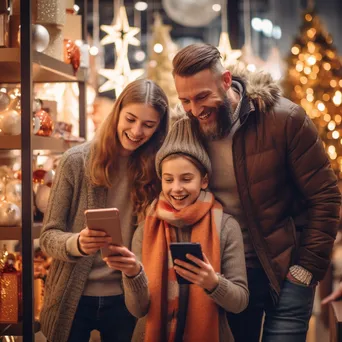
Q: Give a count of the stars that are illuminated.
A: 3